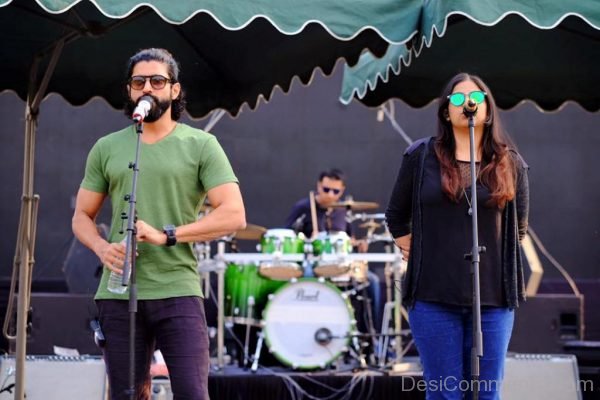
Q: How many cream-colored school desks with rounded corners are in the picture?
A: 0